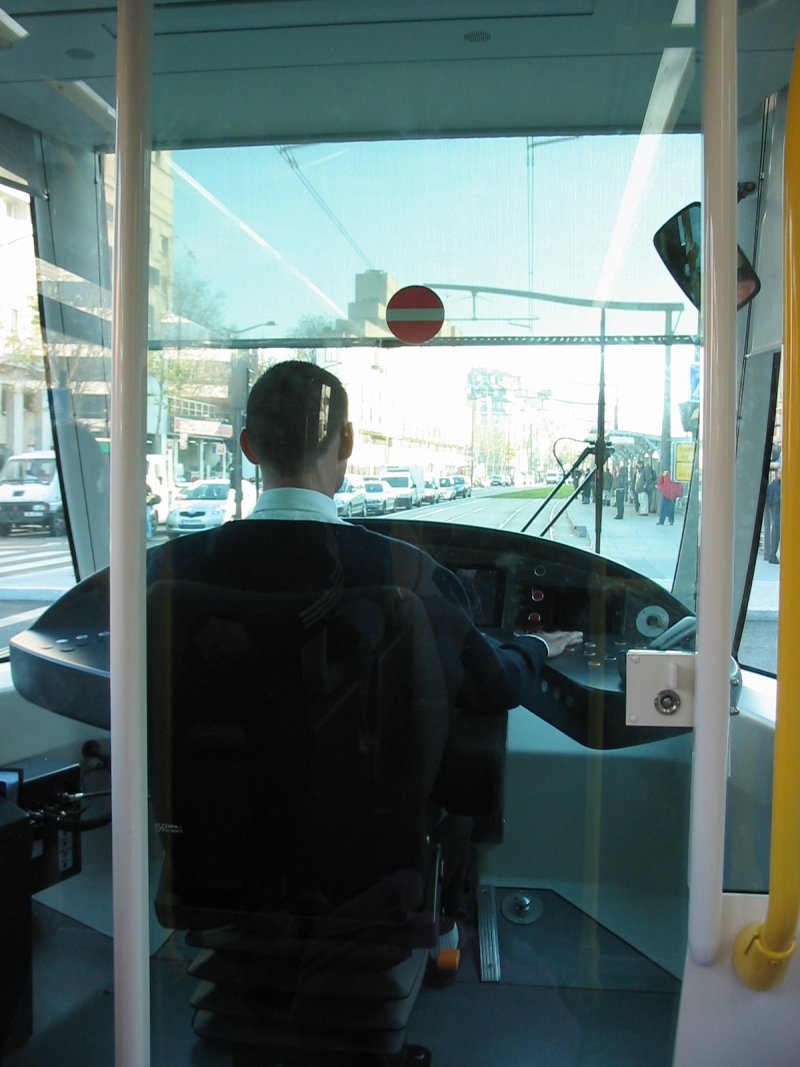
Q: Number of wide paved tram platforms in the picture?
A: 1